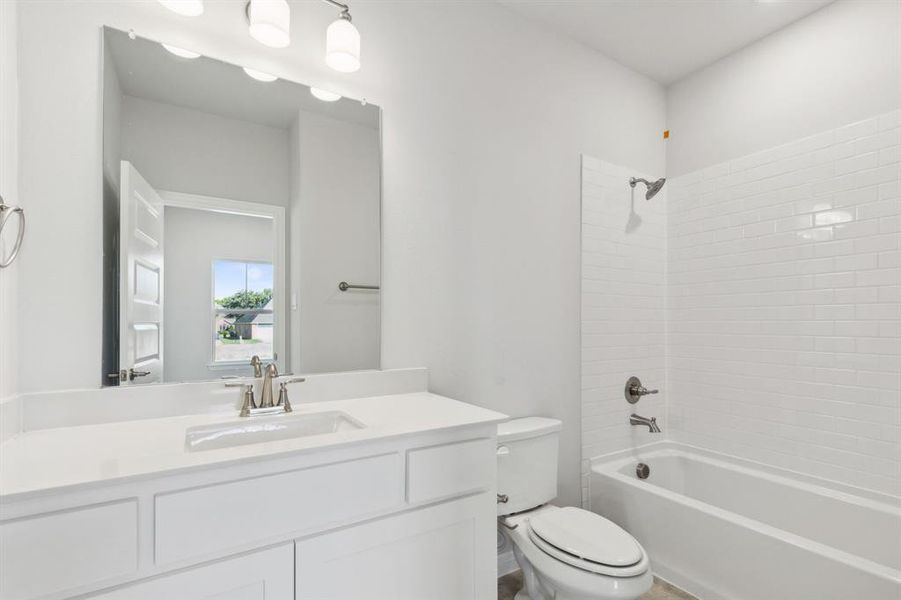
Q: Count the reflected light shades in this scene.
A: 3